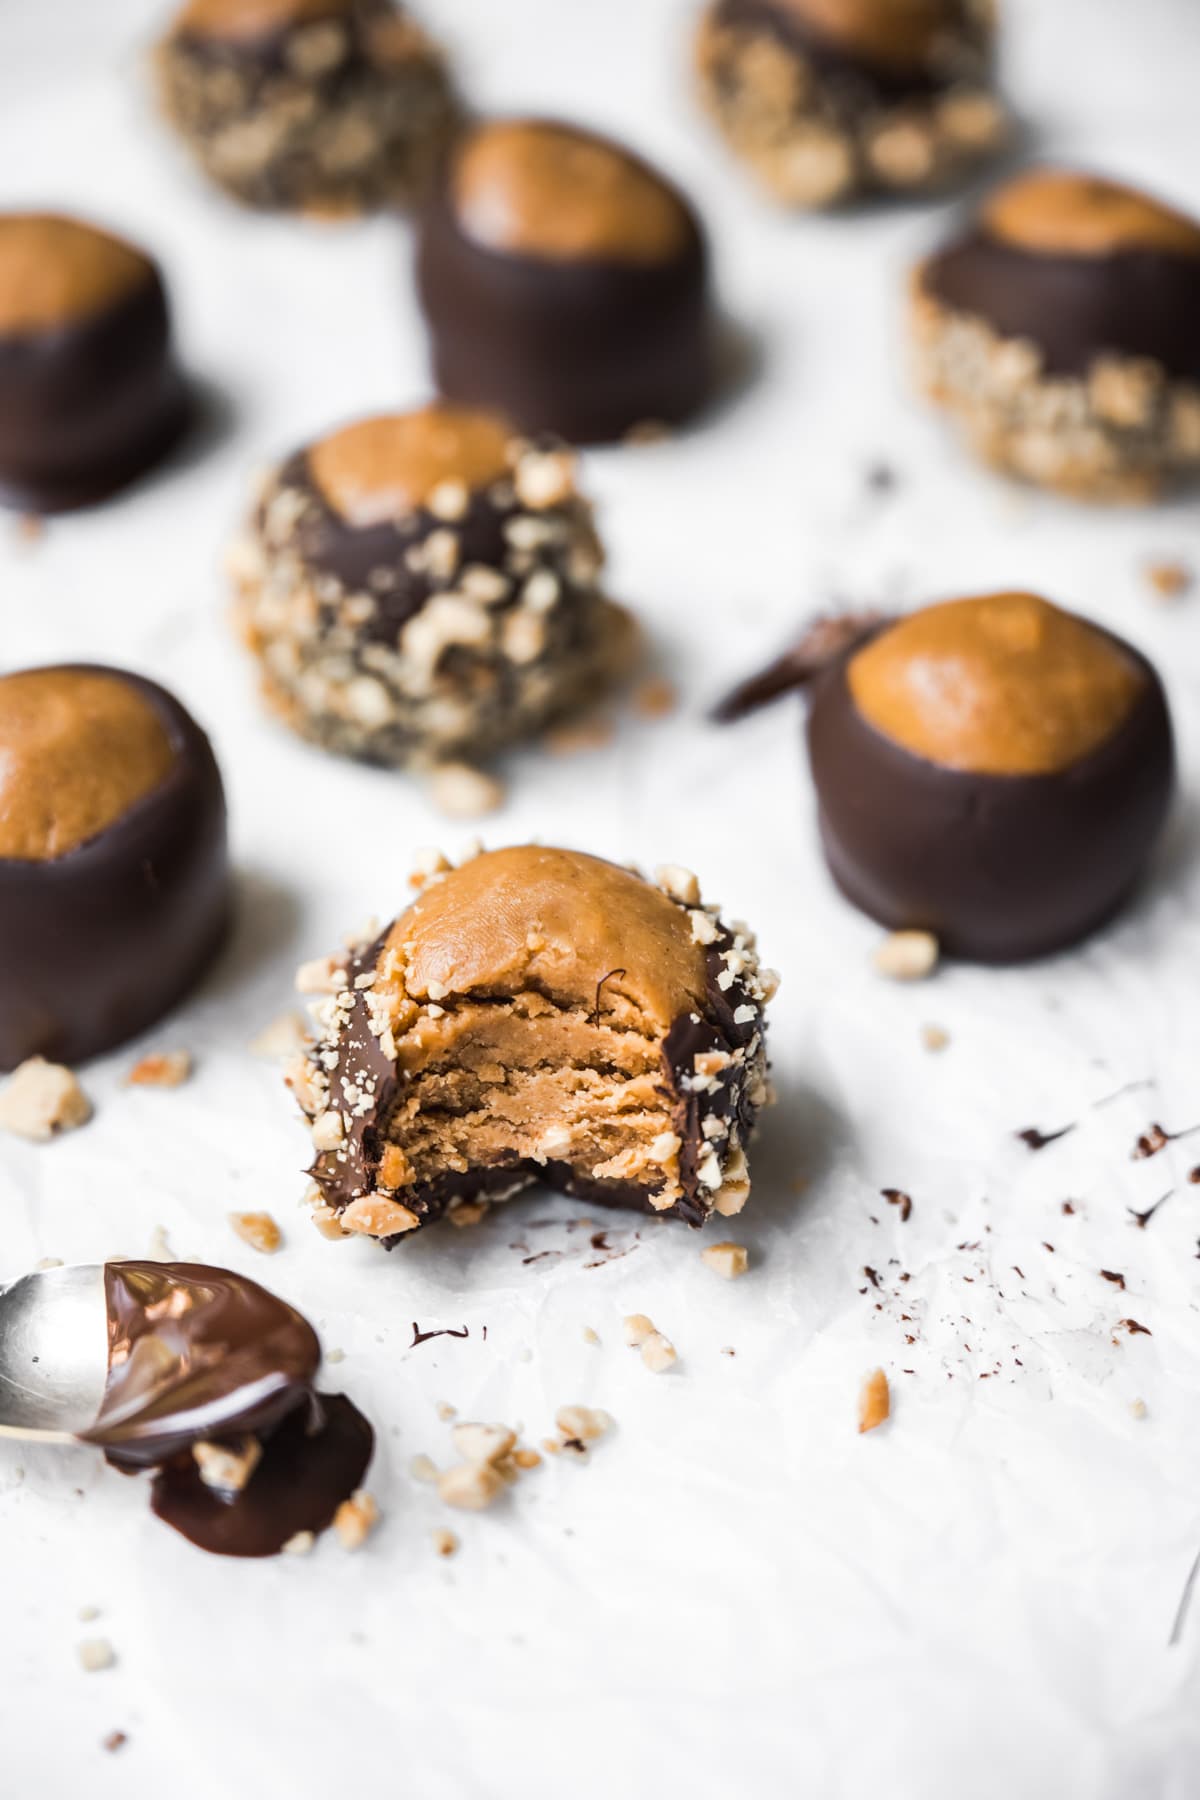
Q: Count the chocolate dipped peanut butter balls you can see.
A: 9